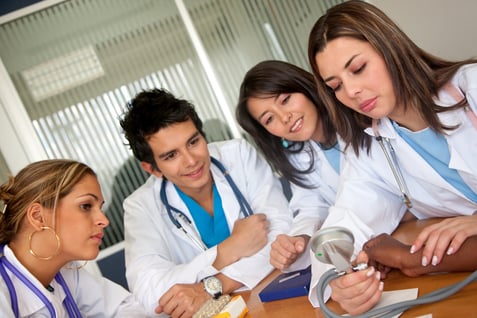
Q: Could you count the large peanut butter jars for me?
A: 0